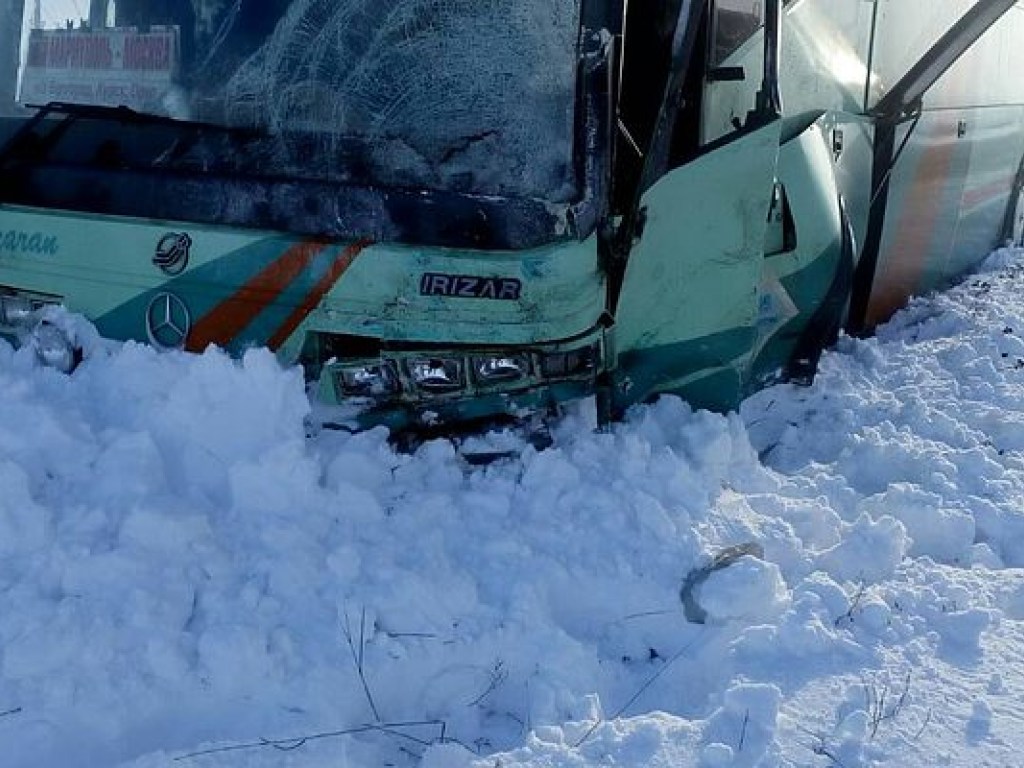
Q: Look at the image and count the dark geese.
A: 0